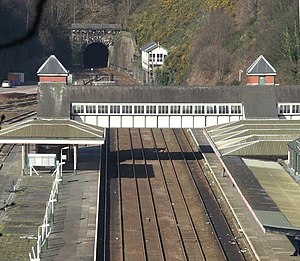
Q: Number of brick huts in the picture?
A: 2